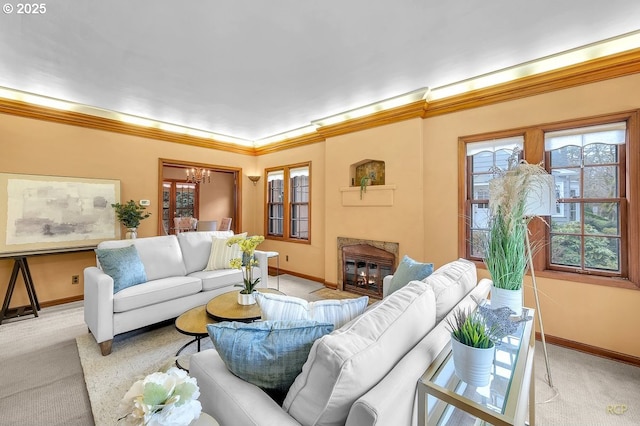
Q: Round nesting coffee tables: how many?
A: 2